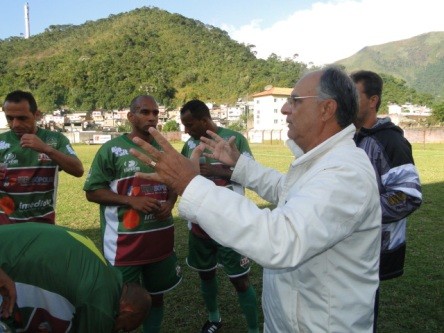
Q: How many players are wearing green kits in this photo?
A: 4